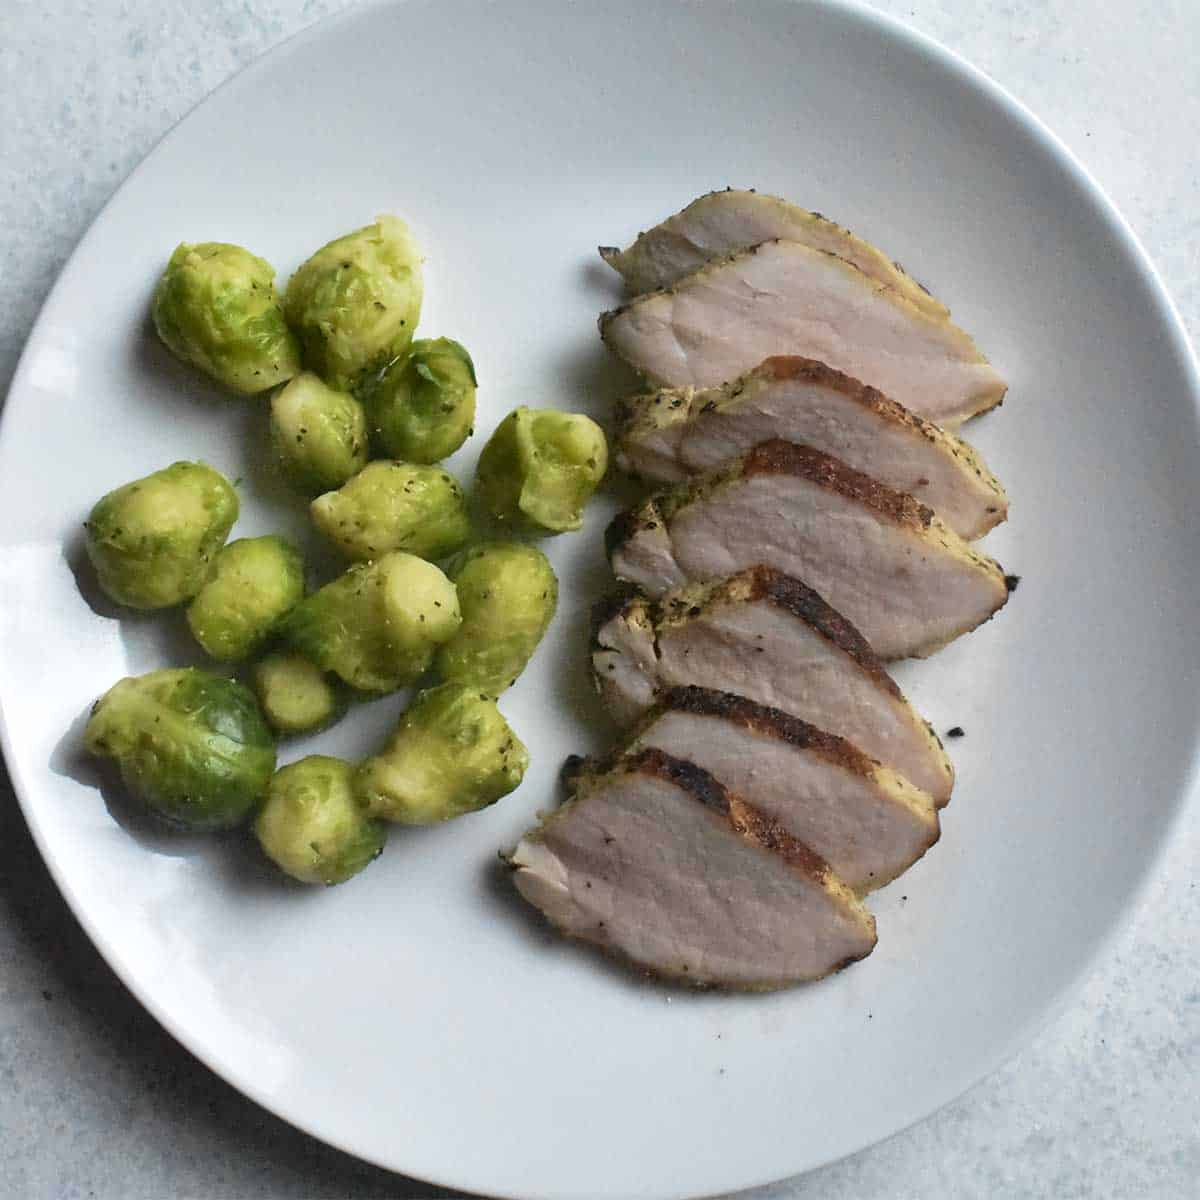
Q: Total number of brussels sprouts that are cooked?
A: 14